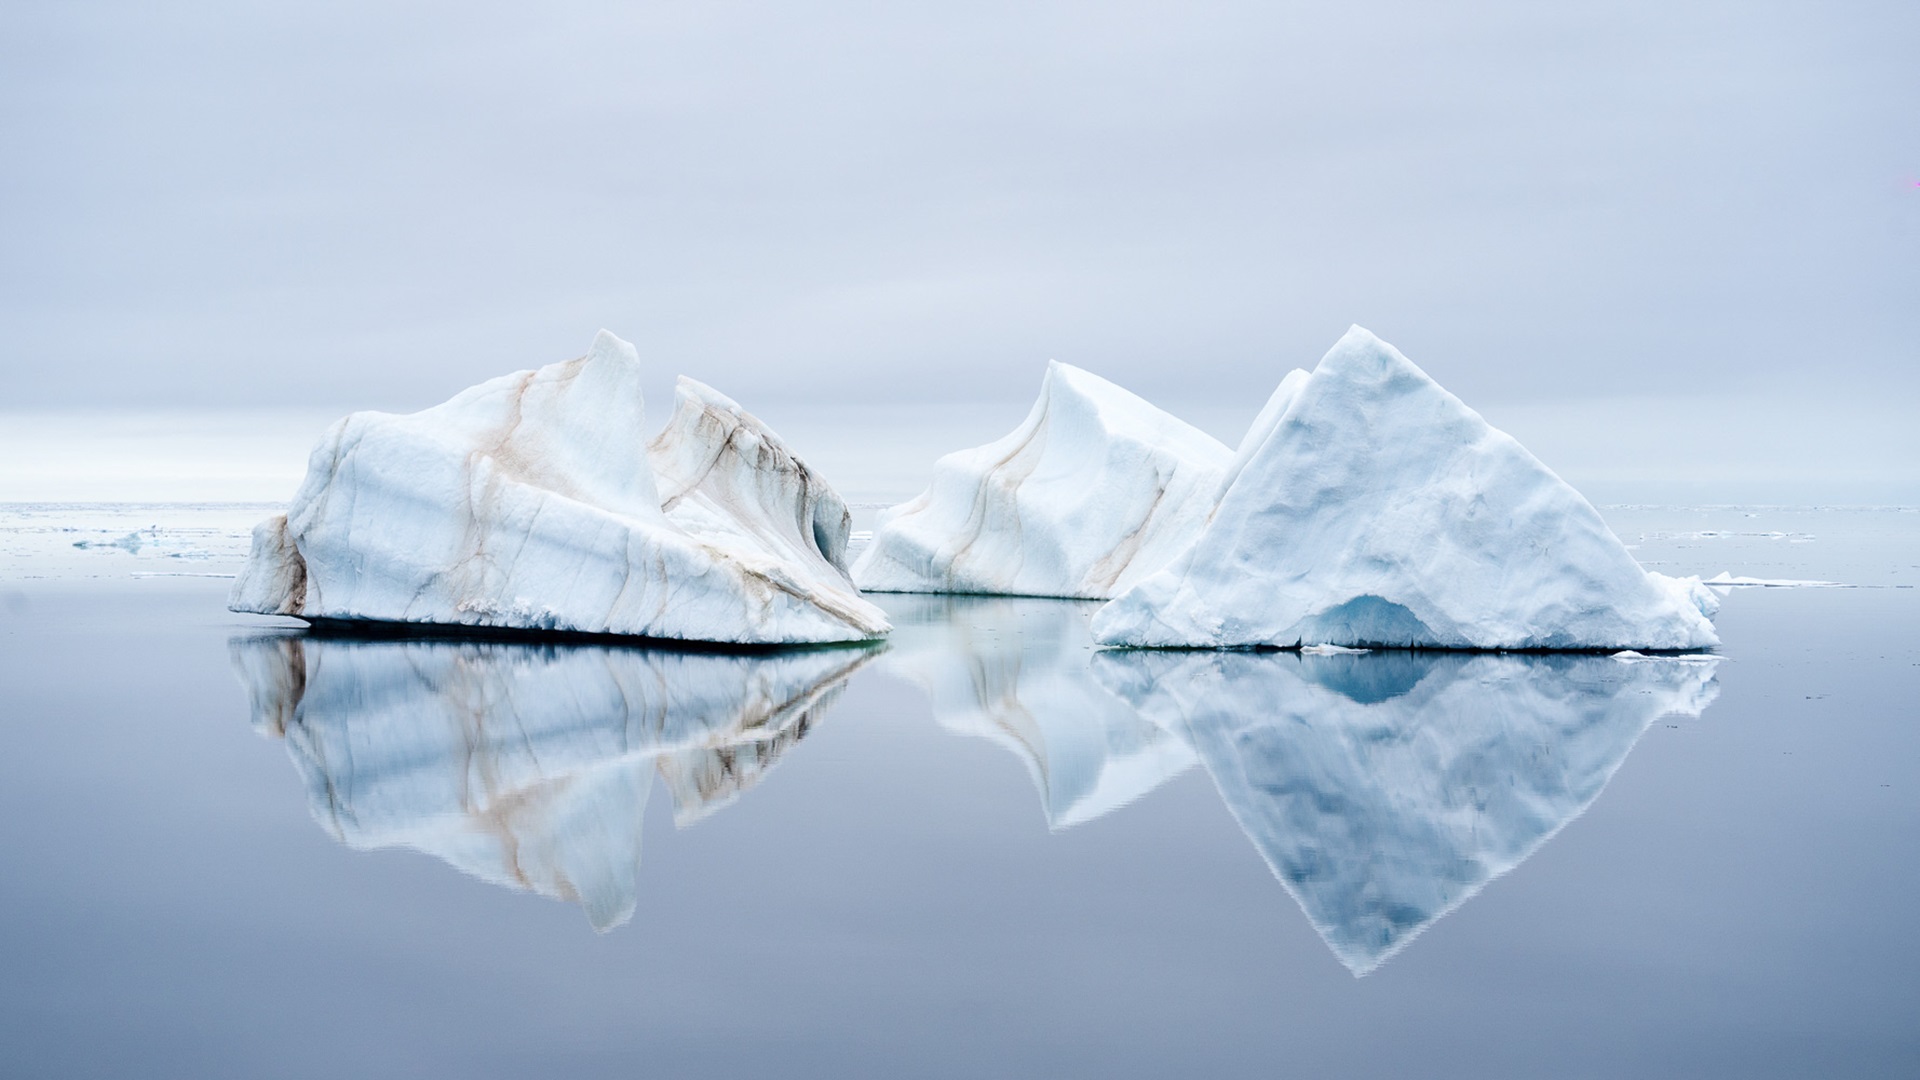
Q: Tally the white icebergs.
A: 3